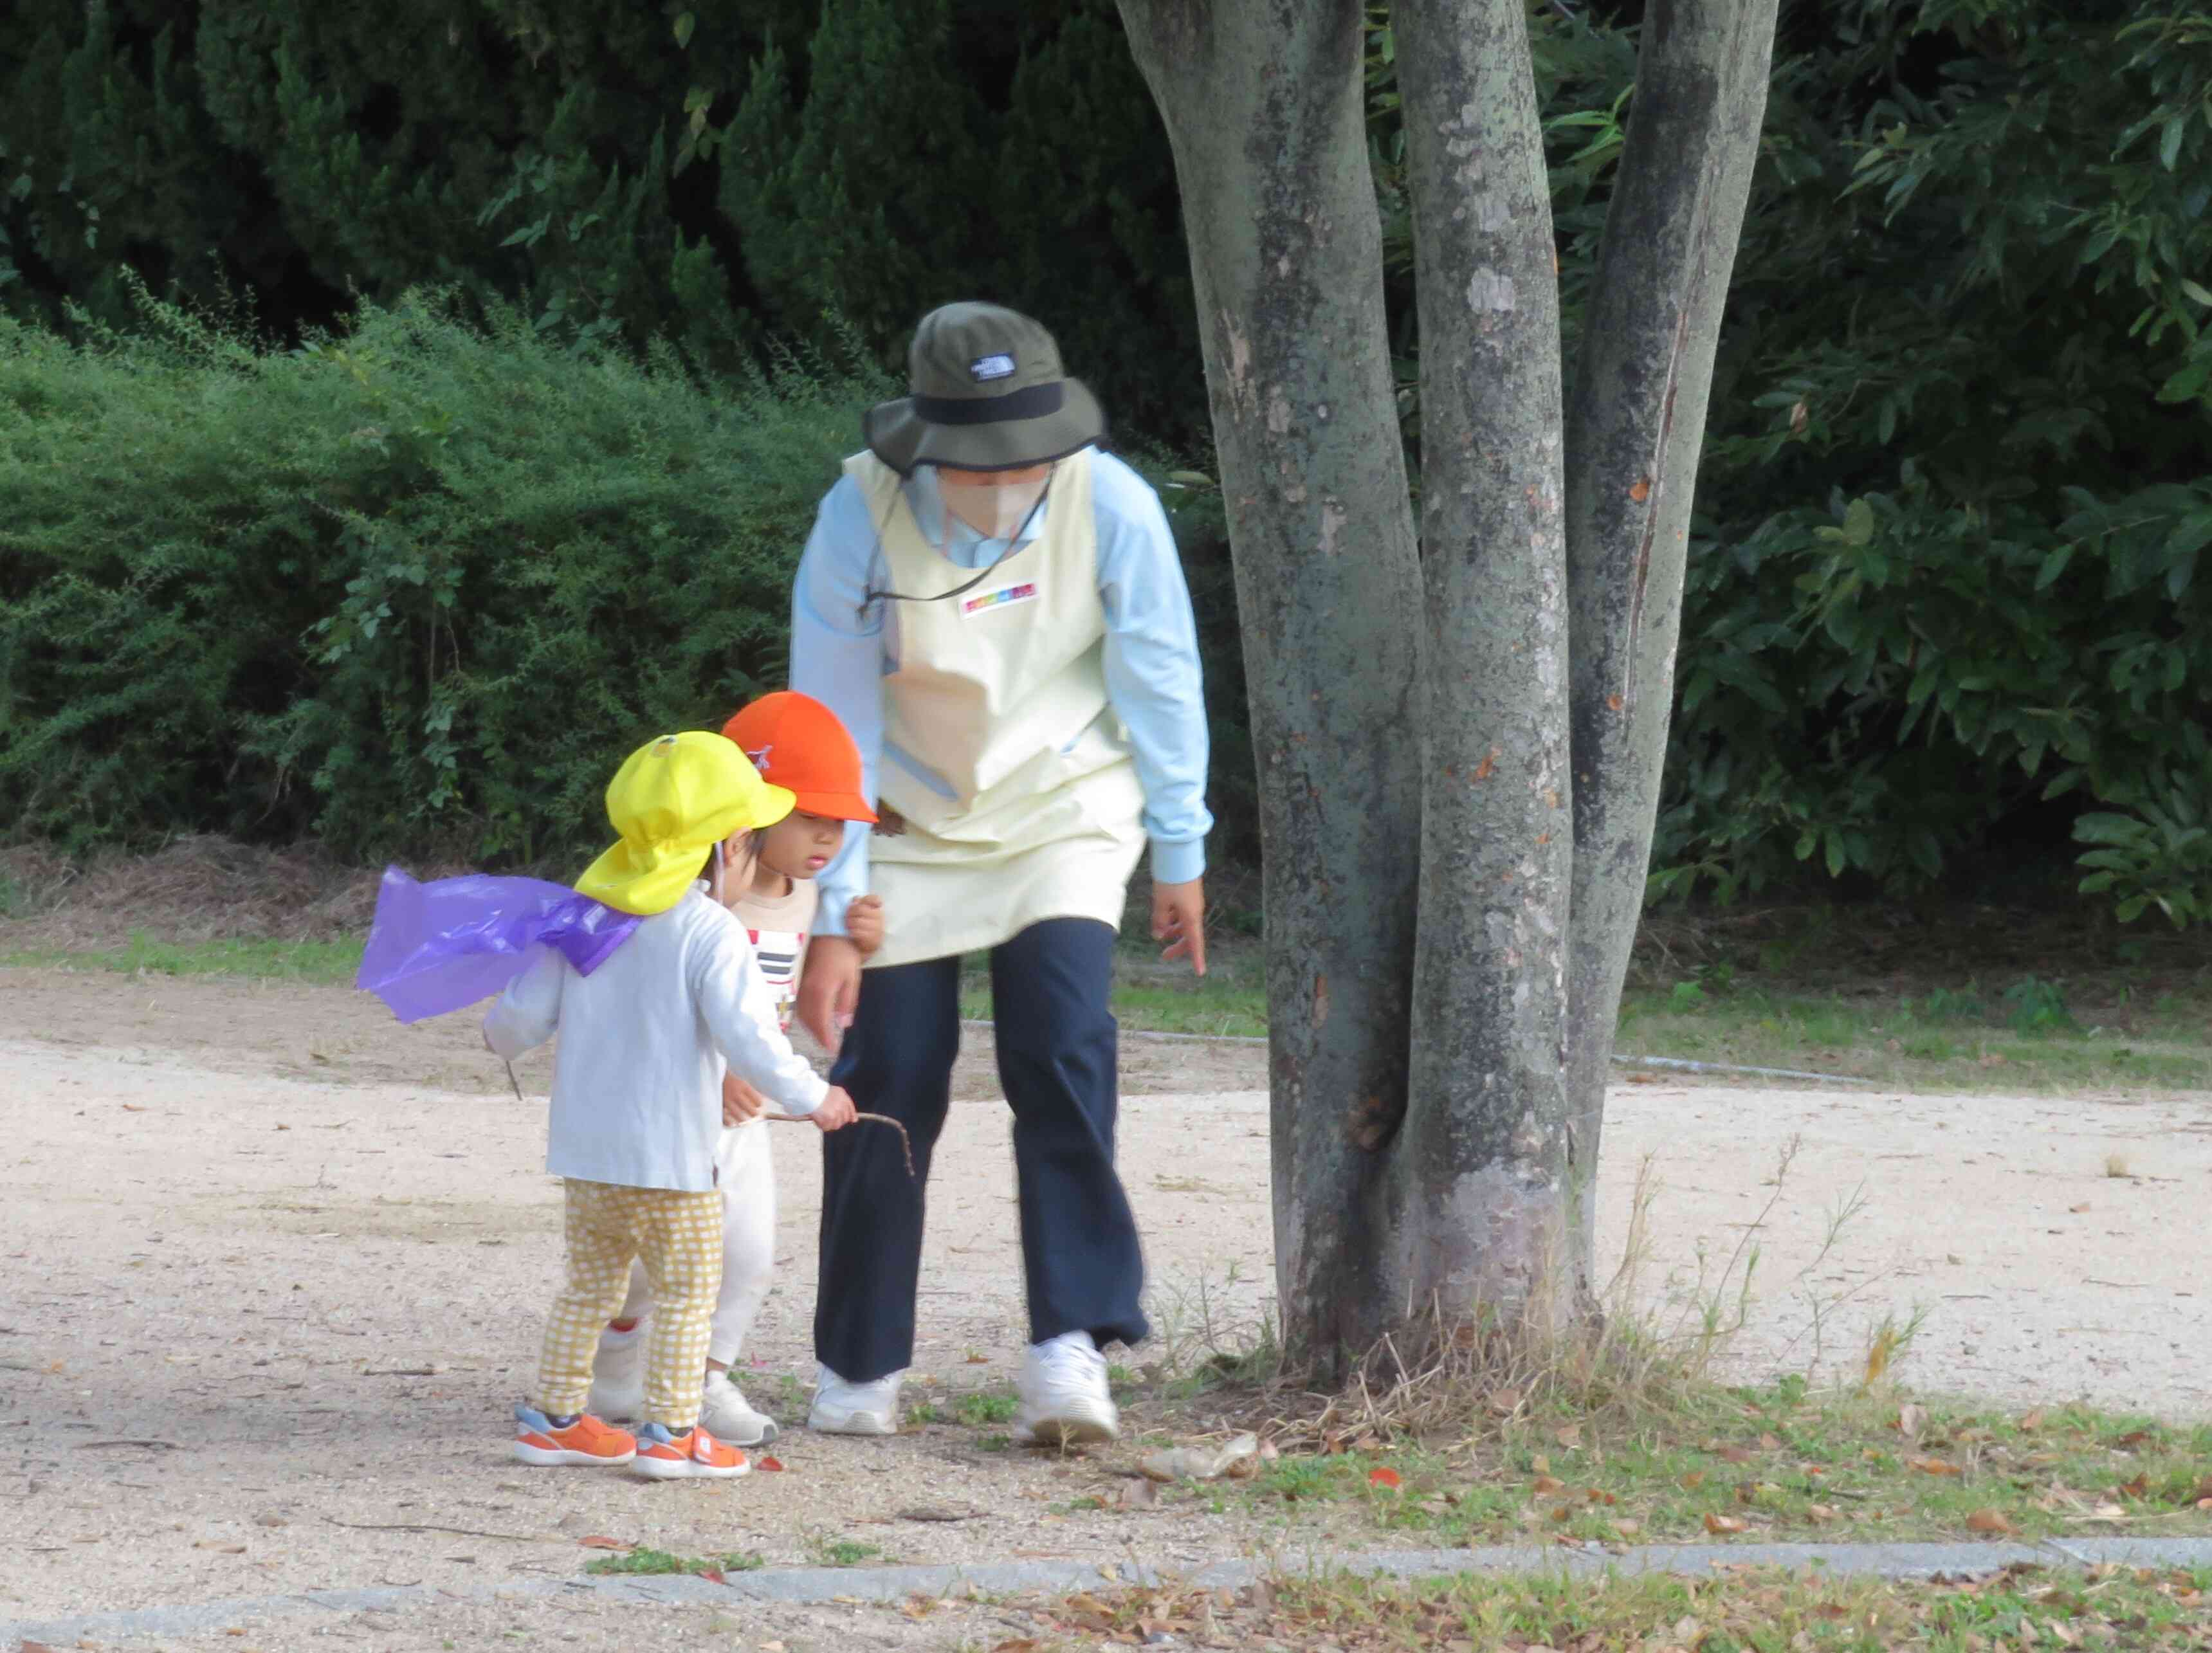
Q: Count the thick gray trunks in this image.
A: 3